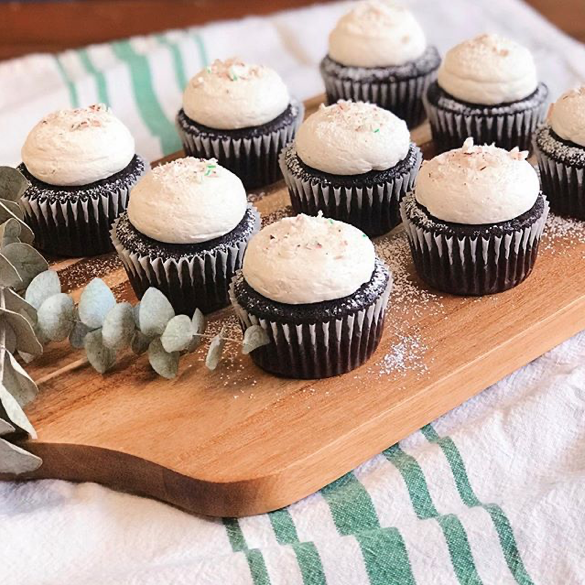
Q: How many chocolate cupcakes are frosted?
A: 9